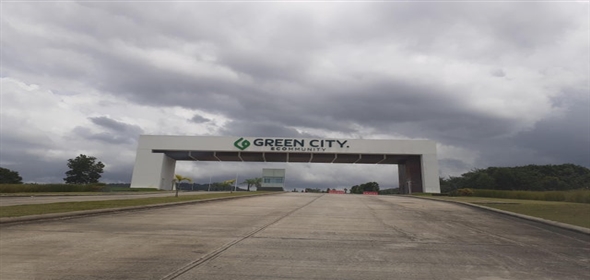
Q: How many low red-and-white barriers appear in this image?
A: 2